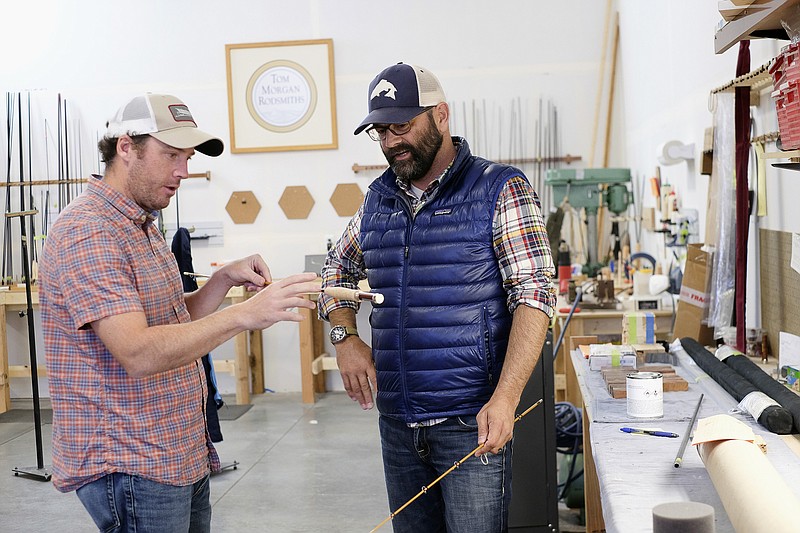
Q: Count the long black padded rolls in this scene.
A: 2